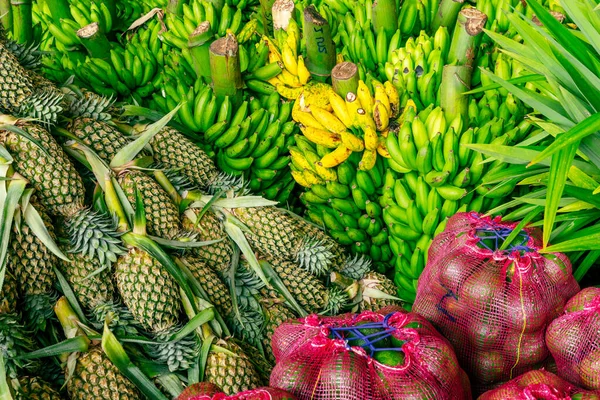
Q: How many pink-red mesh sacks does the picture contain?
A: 5